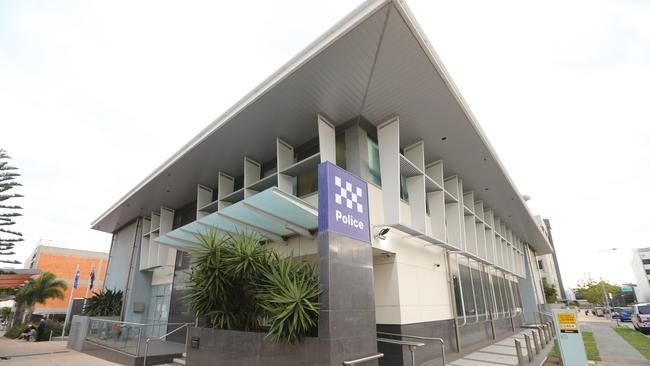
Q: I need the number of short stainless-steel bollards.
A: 7